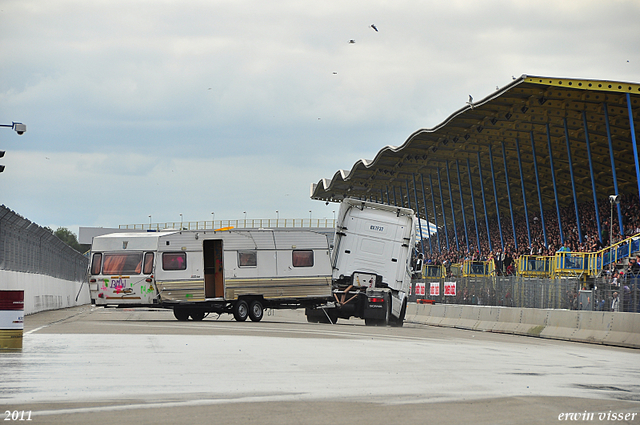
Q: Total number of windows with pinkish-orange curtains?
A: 3